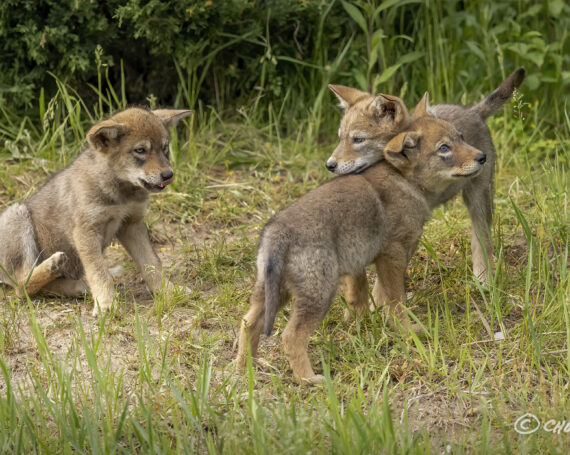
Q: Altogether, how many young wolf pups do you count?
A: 3